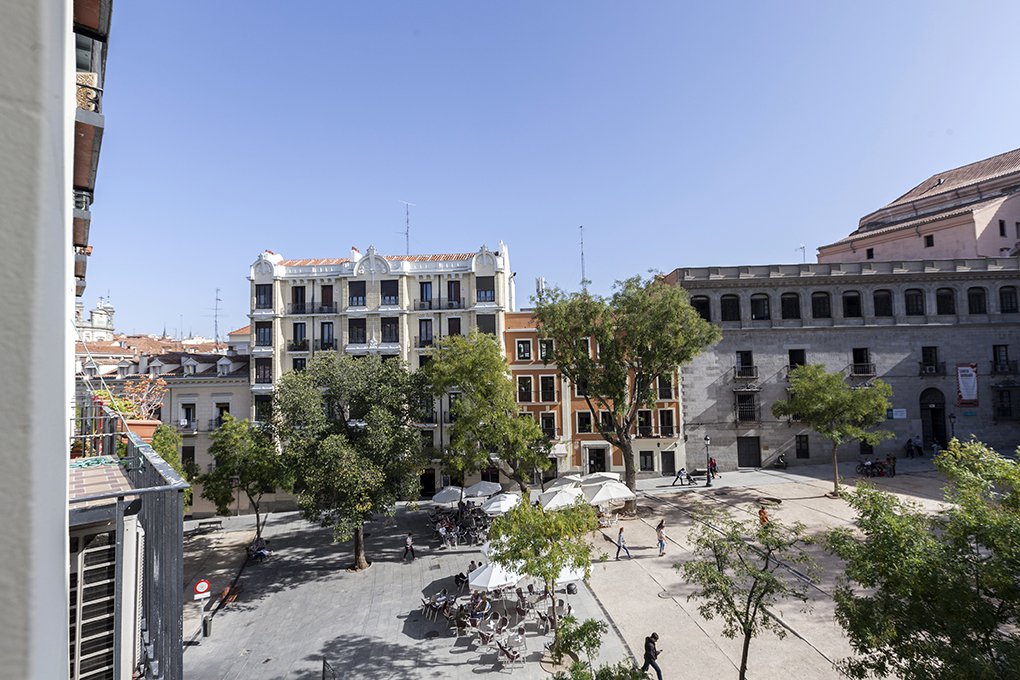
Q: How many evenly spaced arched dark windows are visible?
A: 11